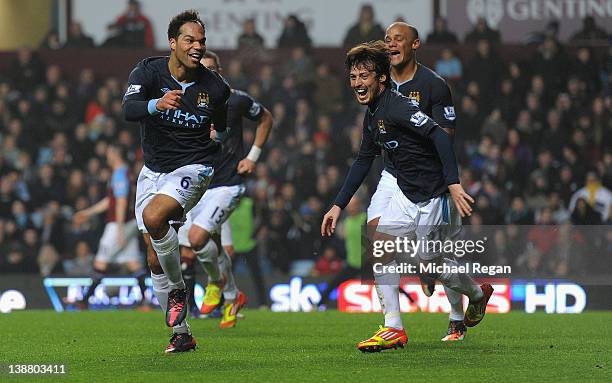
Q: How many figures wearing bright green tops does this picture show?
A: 2